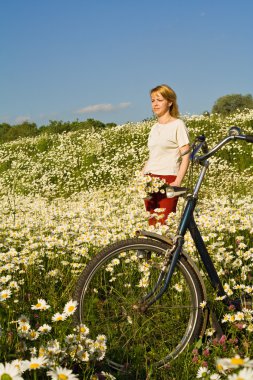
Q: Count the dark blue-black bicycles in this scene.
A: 1